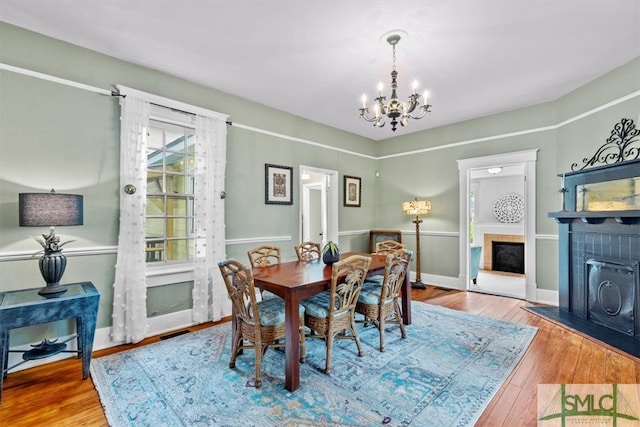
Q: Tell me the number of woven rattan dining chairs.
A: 6